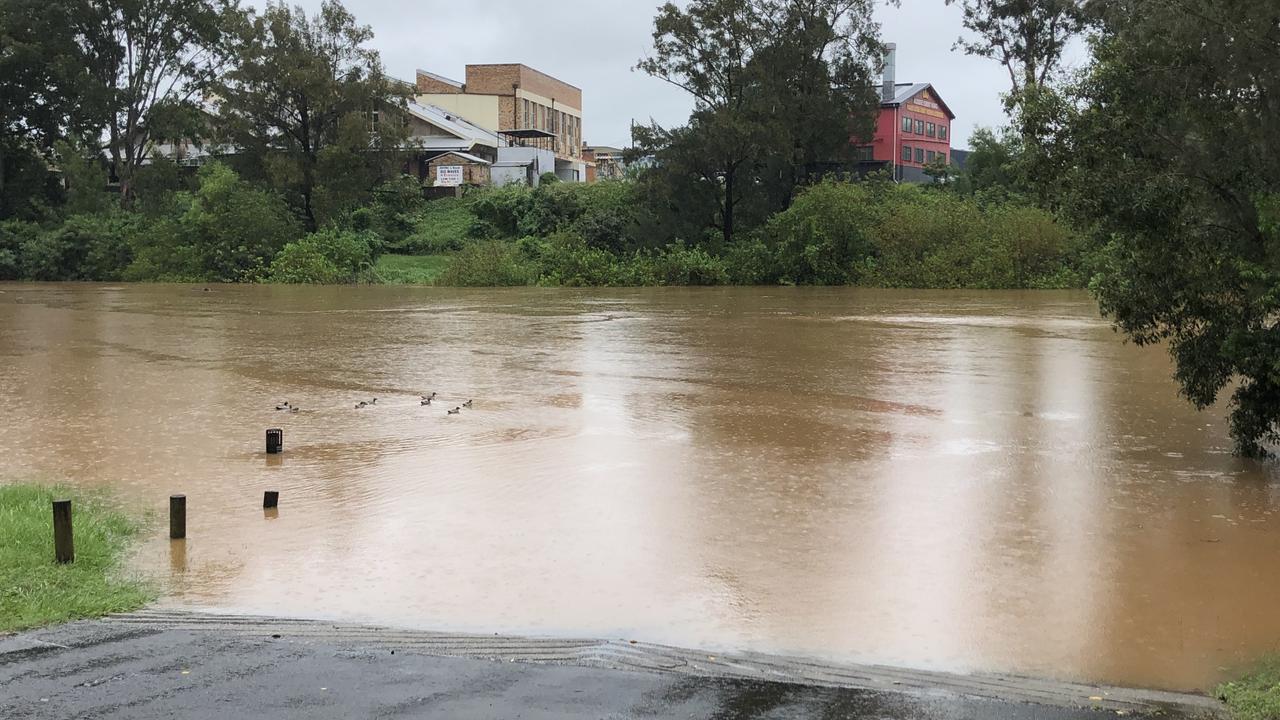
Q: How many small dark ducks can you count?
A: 8